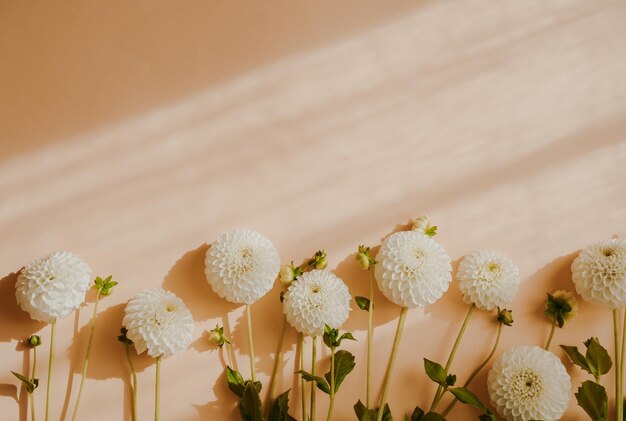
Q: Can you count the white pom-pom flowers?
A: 8